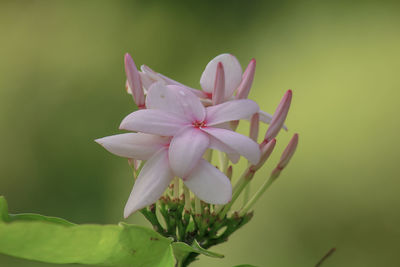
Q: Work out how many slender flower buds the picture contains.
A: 7